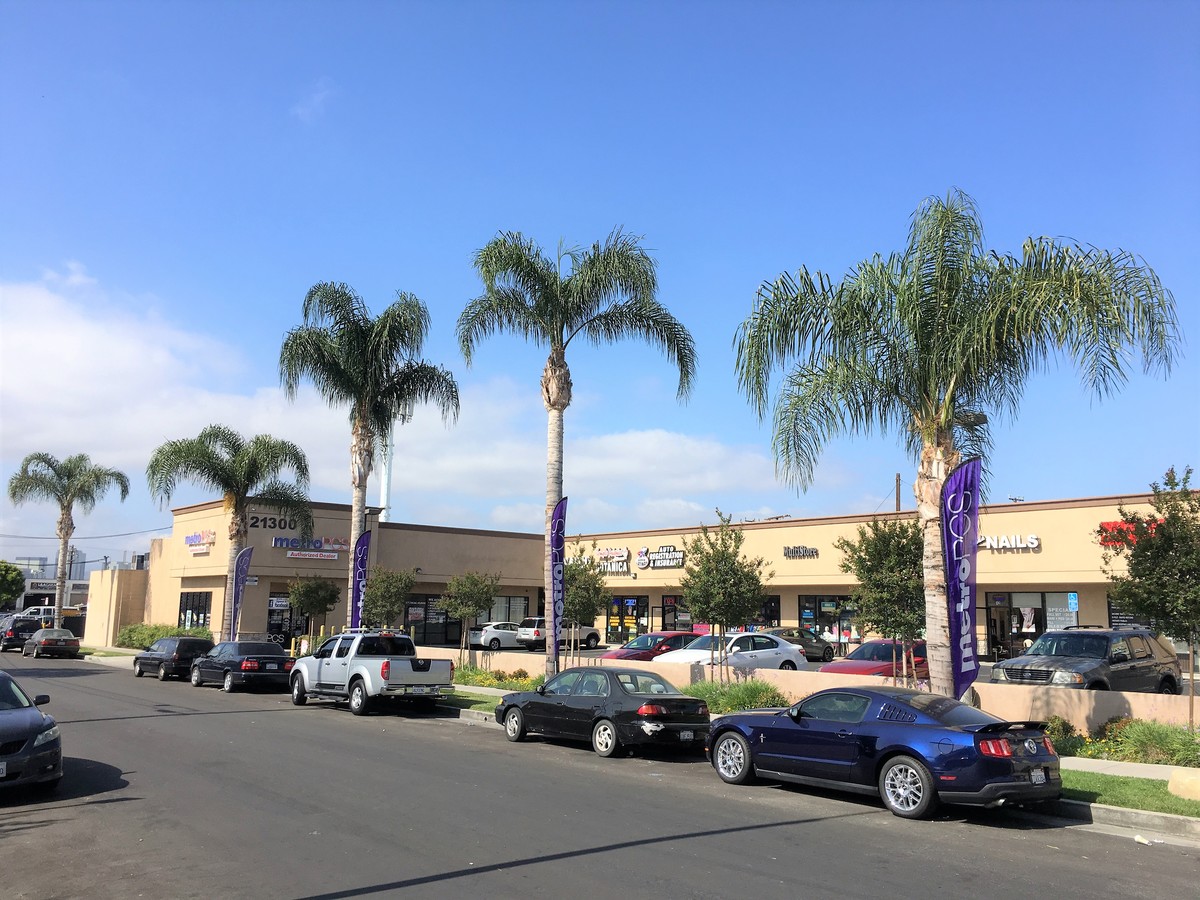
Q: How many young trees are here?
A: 7